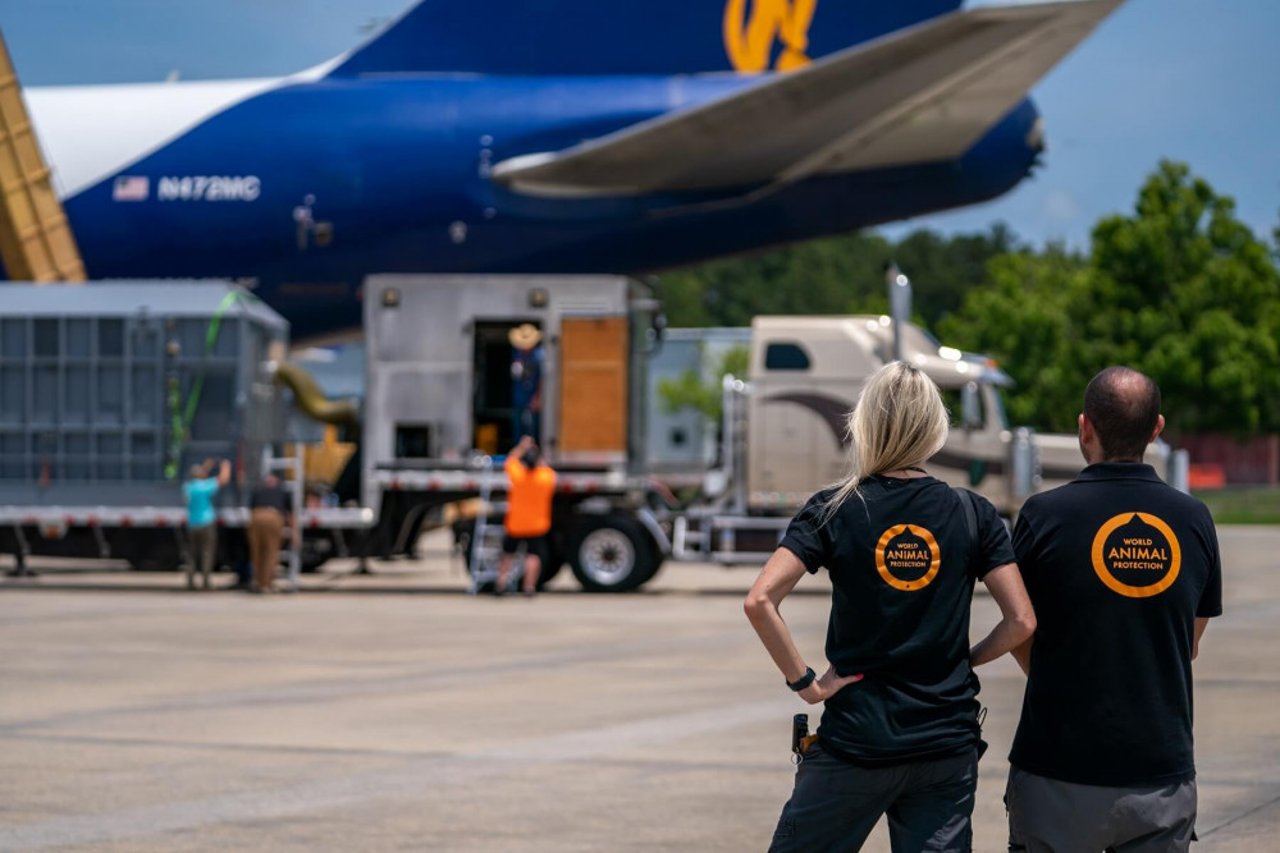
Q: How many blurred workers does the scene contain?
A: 4